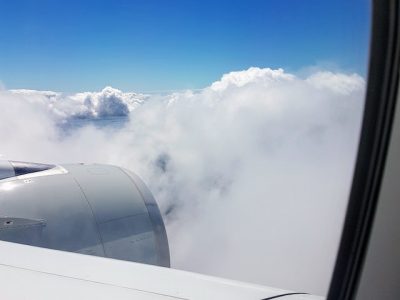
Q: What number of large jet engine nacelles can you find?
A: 1